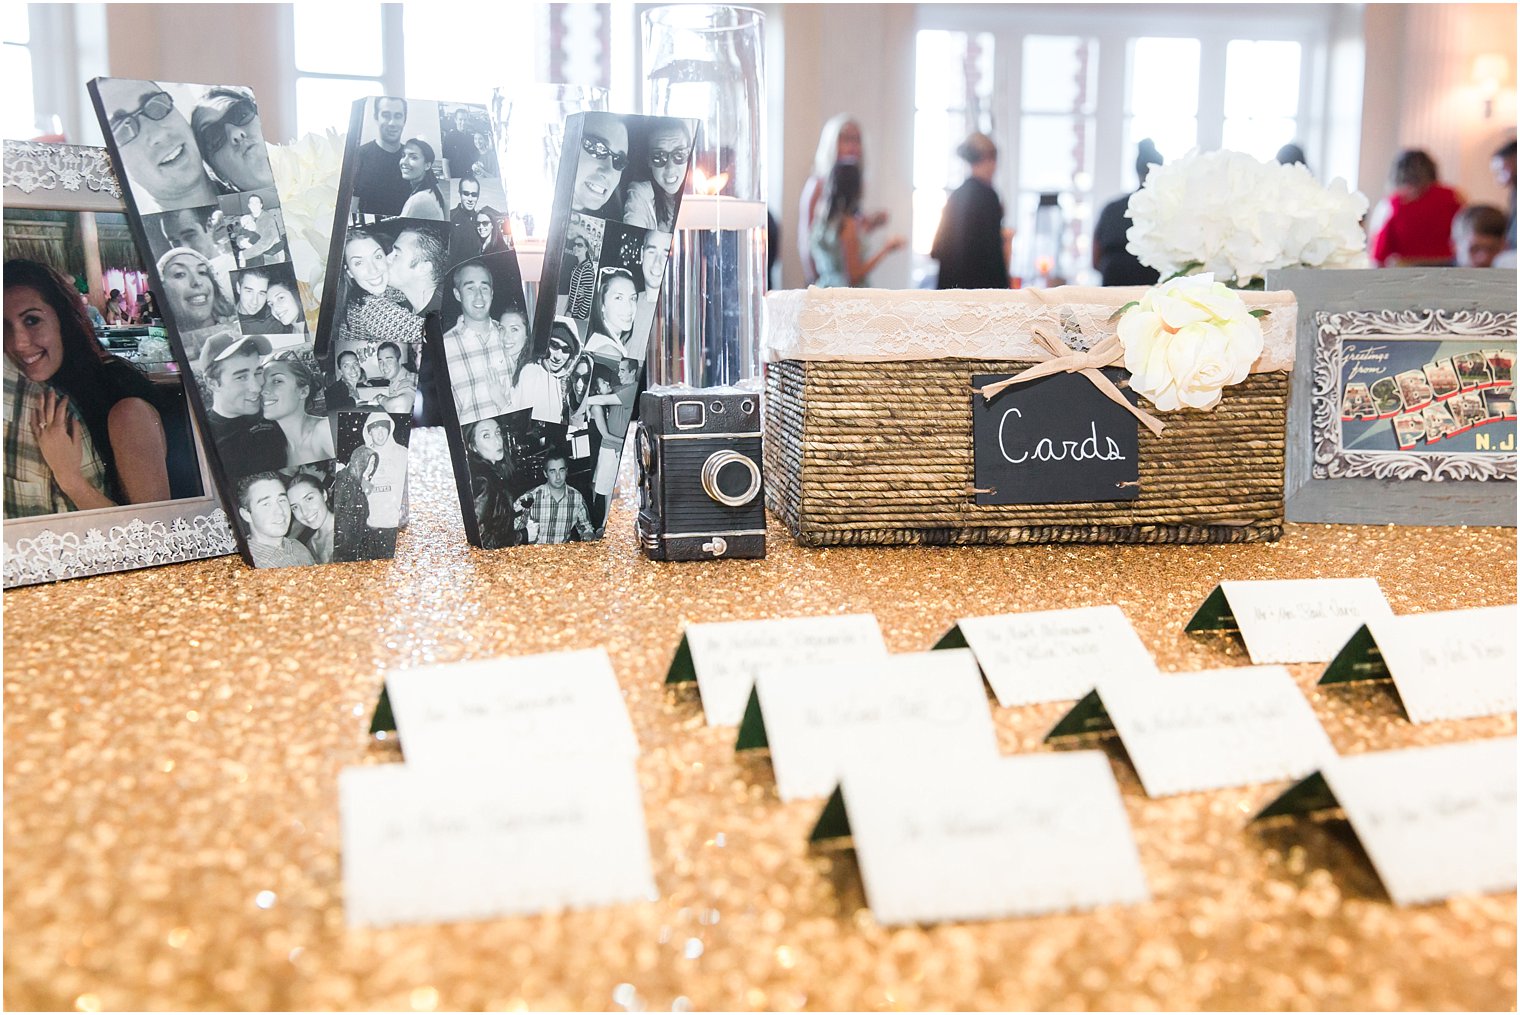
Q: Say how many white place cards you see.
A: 10